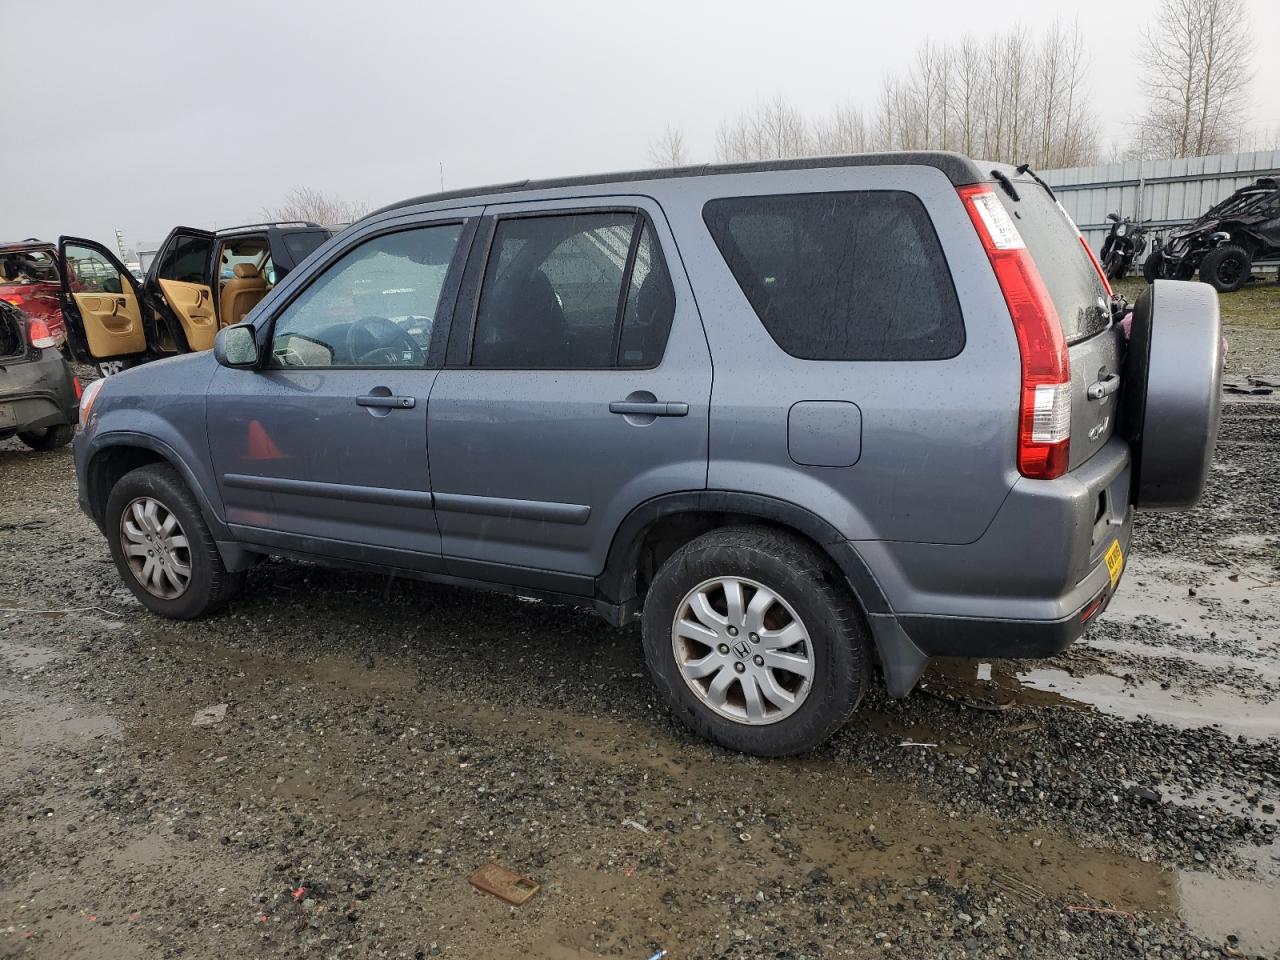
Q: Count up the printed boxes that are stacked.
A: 0